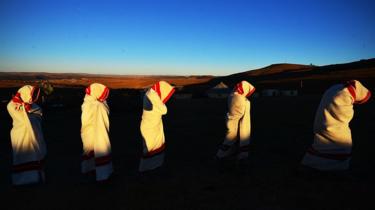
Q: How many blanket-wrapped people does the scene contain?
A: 5